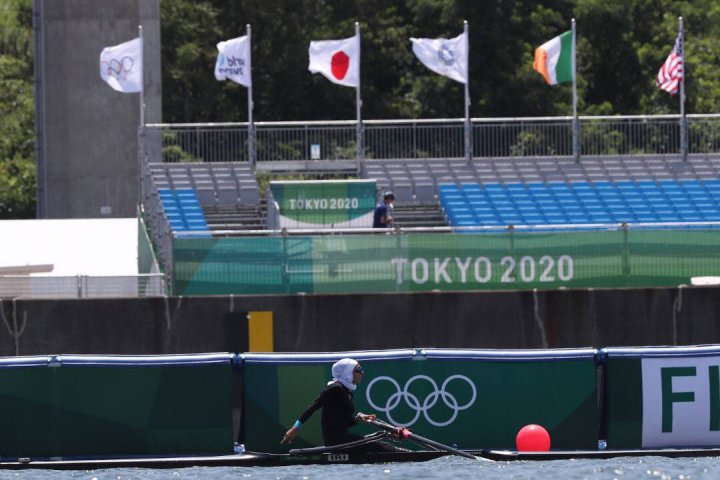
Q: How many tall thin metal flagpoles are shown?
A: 6